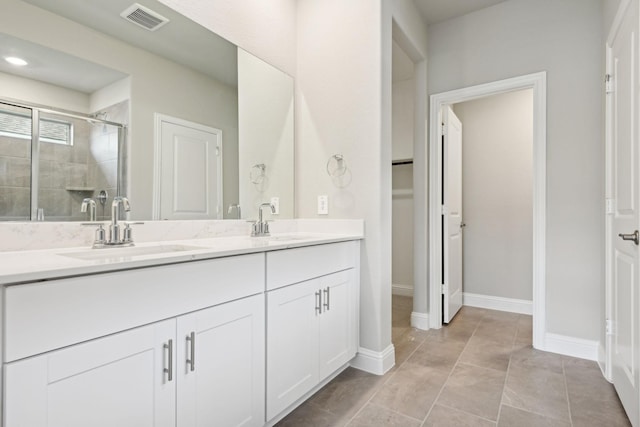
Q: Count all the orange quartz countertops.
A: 0